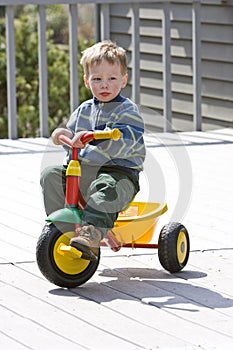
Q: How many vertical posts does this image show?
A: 7